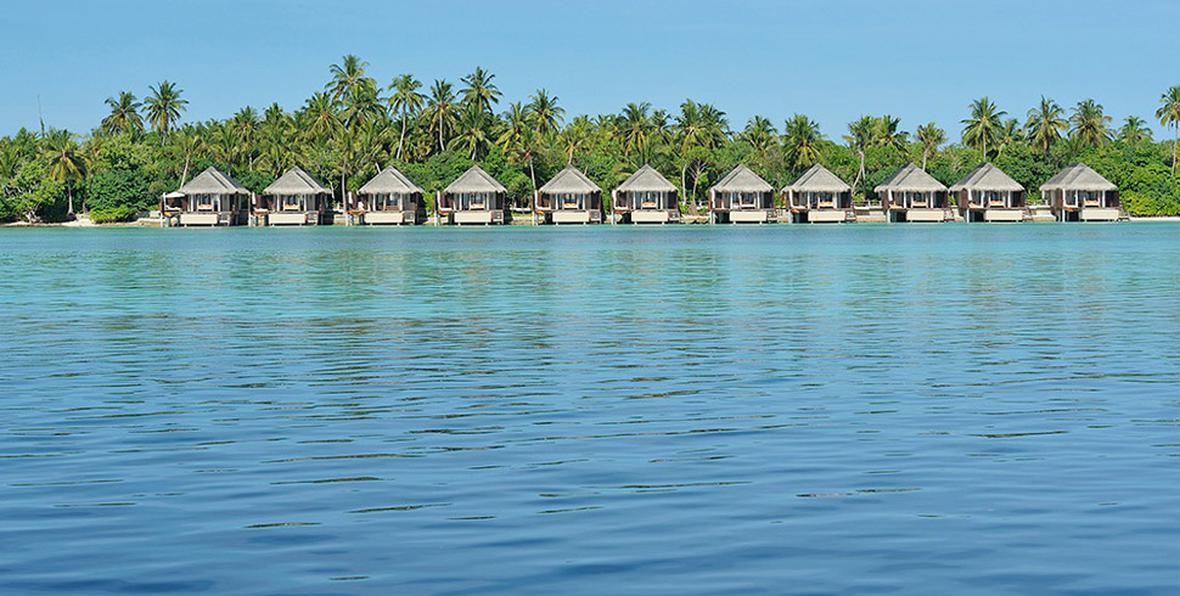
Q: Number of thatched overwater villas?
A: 11